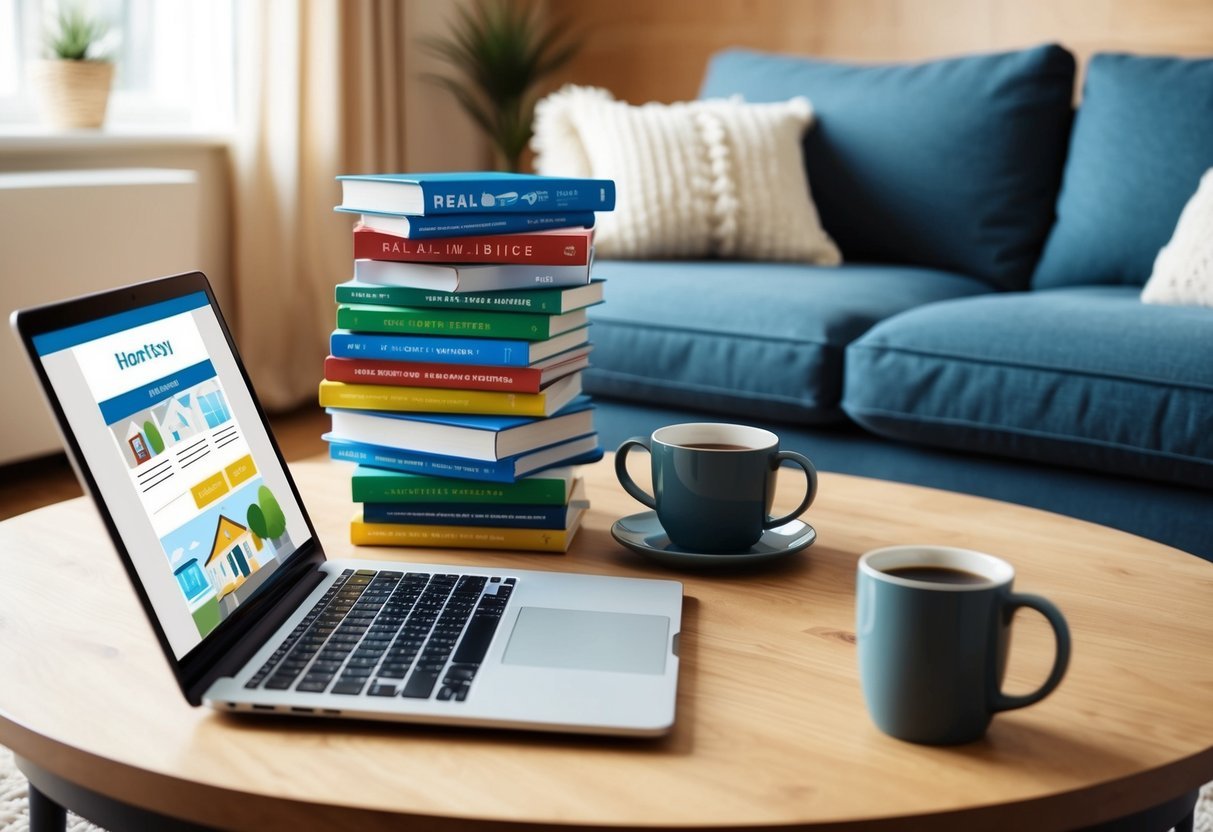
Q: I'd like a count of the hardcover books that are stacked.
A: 14